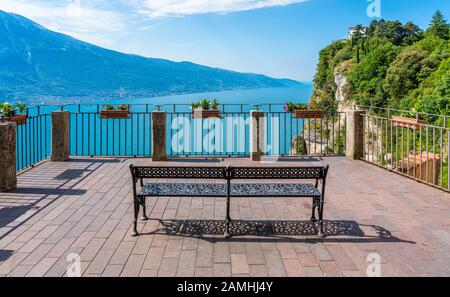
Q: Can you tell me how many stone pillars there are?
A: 5